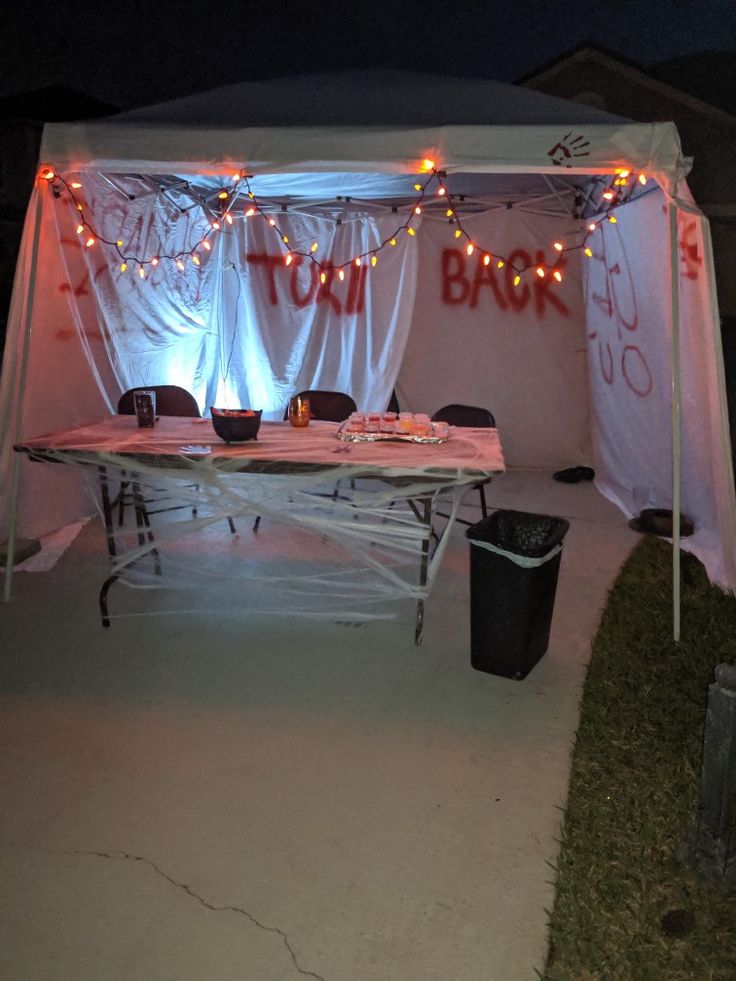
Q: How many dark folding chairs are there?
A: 3